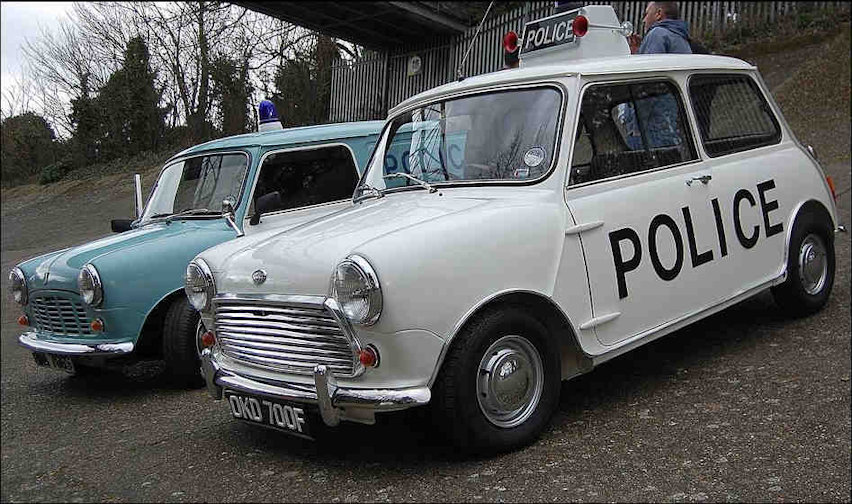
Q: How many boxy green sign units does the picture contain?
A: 0